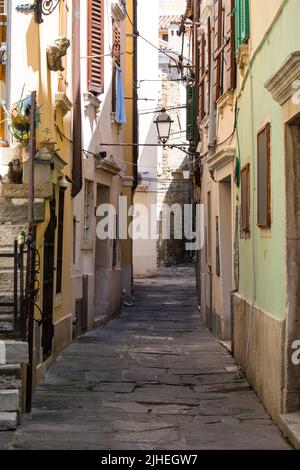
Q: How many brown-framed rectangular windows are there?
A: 2